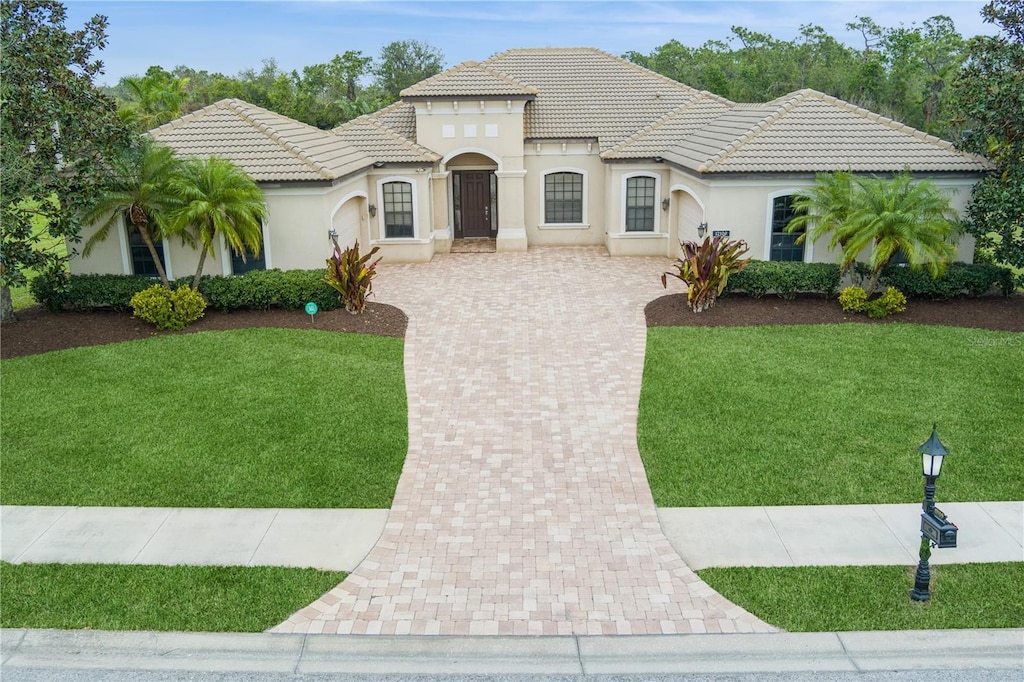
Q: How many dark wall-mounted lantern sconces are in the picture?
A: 4